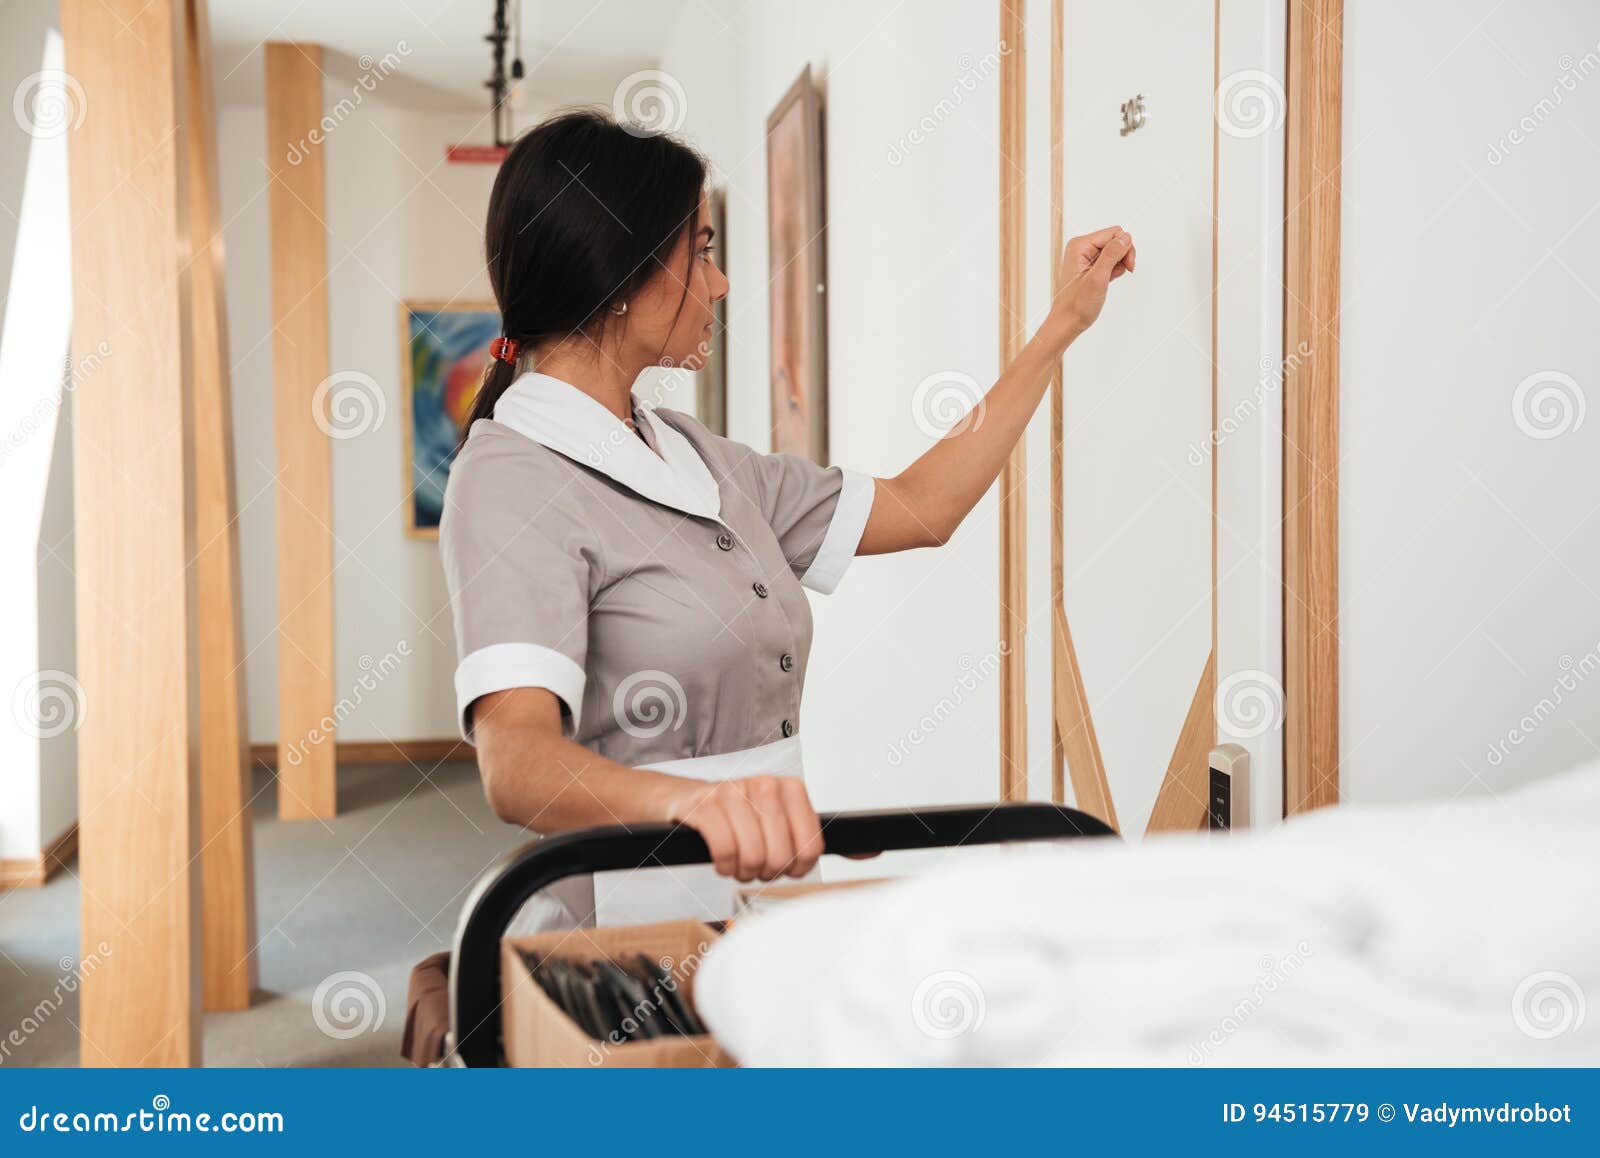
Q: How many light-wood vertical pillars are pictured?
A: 3